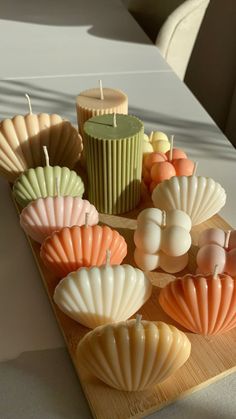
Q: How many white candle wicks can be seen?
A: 14